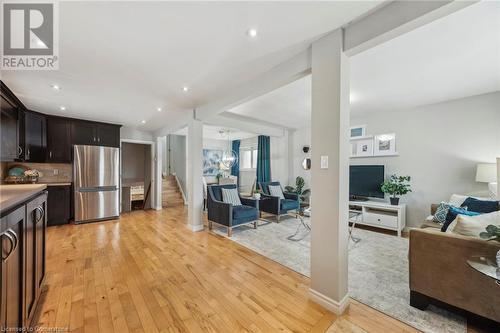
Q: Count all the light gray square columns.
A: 2